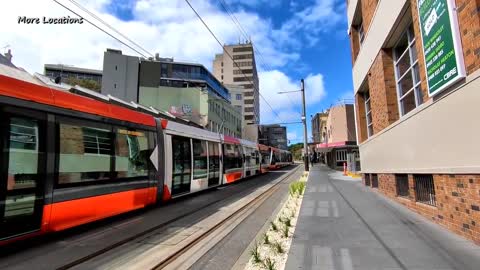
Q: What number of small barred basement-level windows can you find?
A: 4